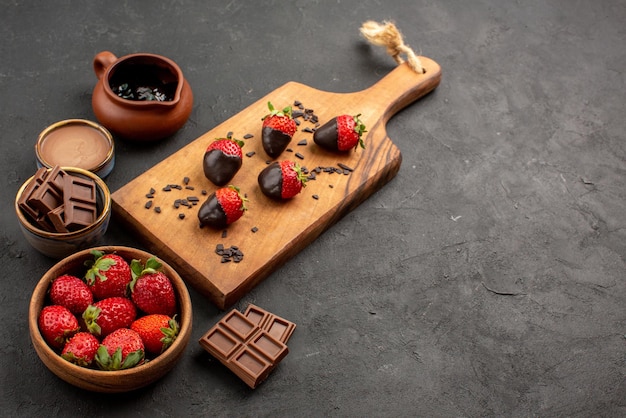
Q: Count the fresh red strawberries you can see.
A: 8